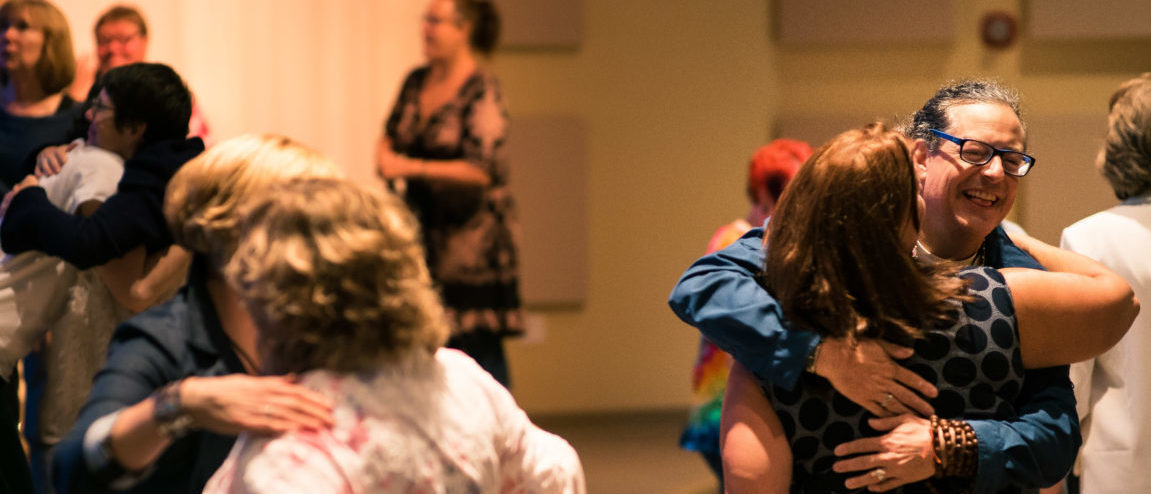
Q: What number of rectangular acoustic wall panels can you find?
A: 6